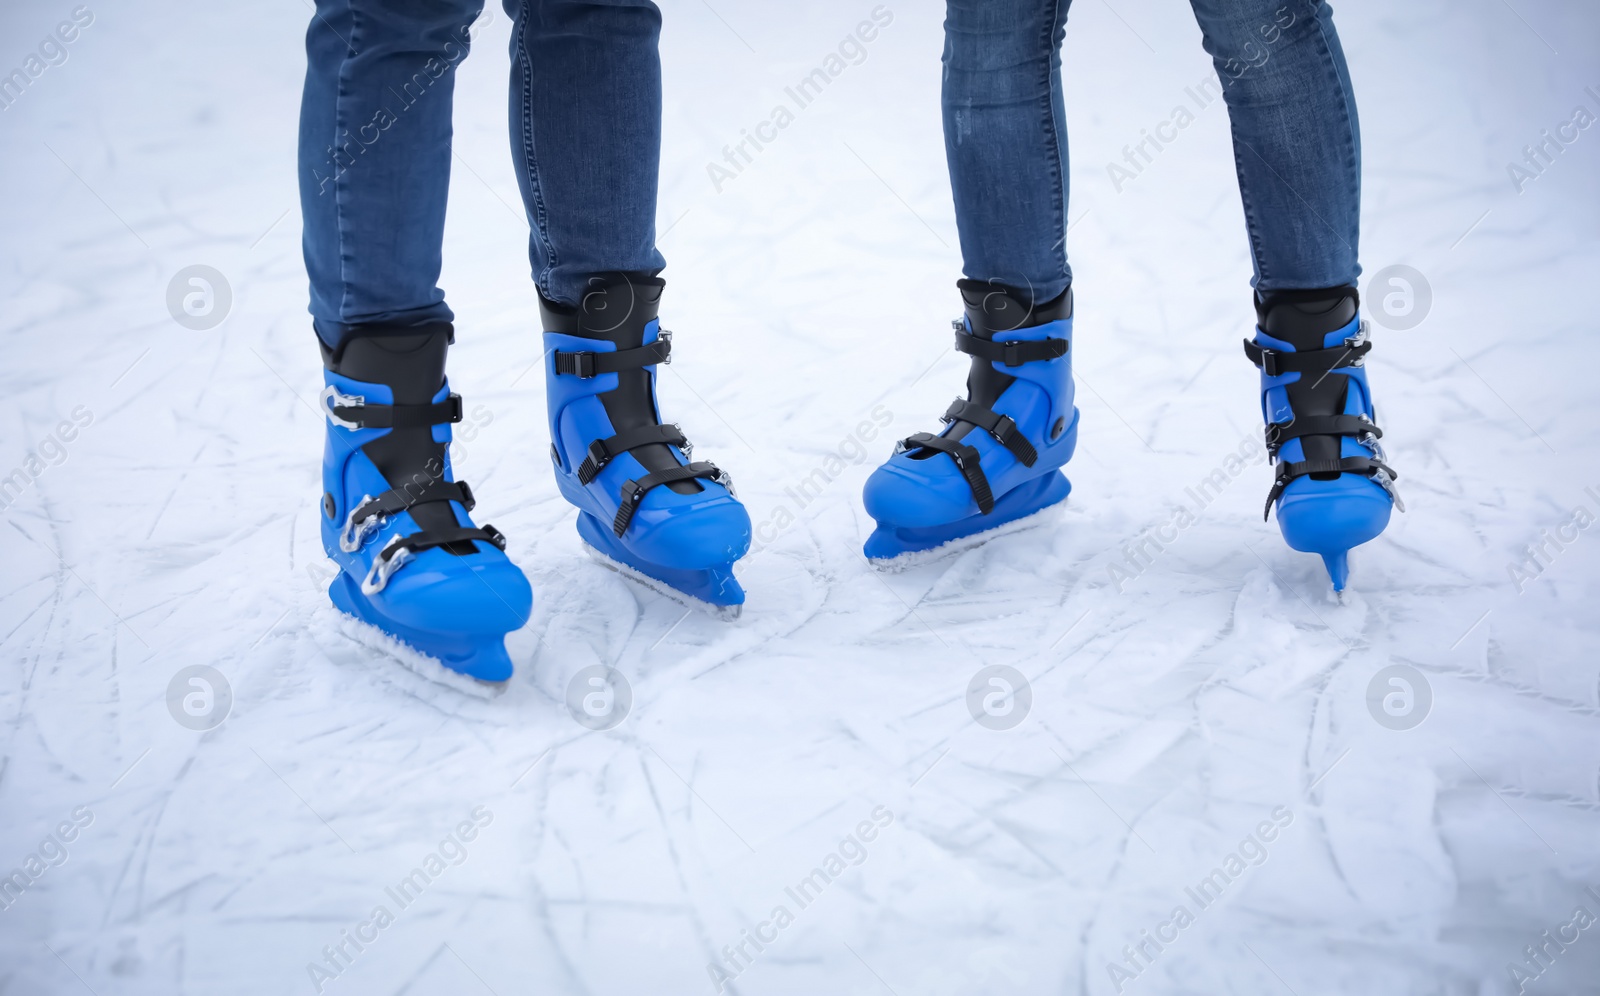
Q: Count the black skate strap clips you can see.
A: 12